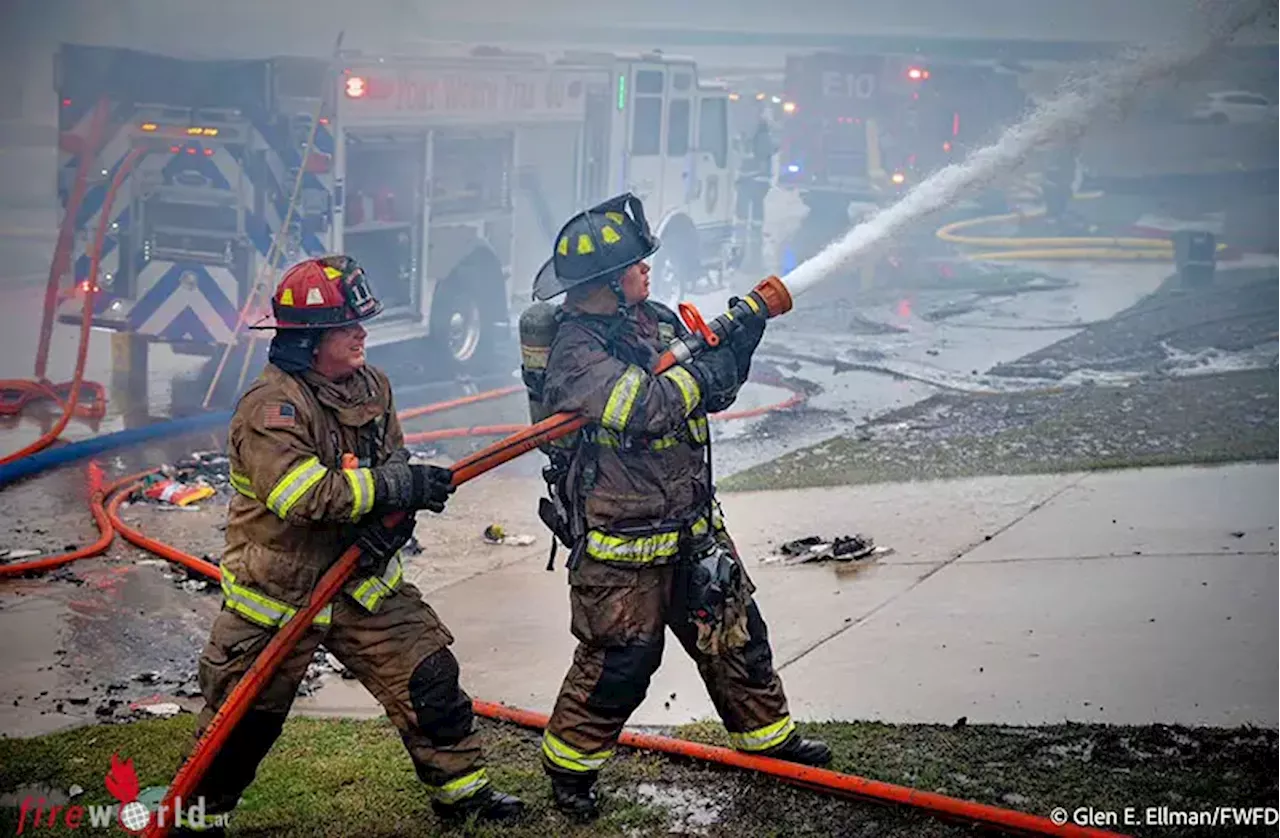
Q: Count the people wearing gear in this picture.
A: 2